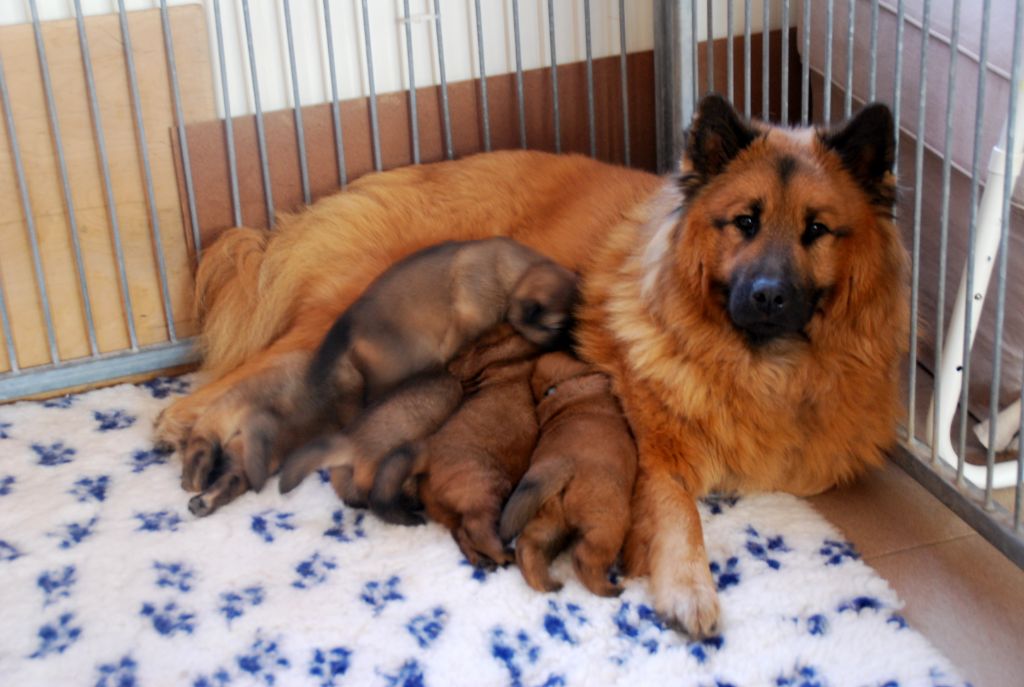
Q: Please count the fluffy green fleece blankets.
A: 0